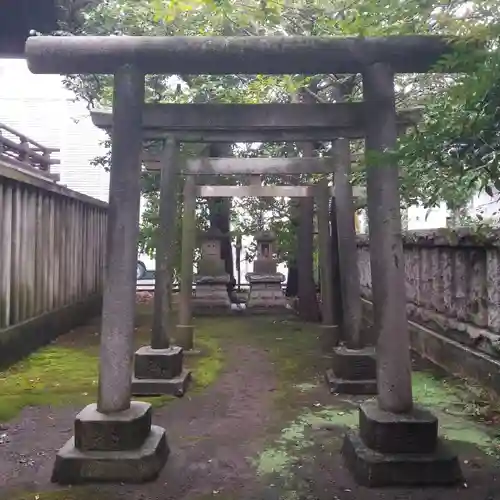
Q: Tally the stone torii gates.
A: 3